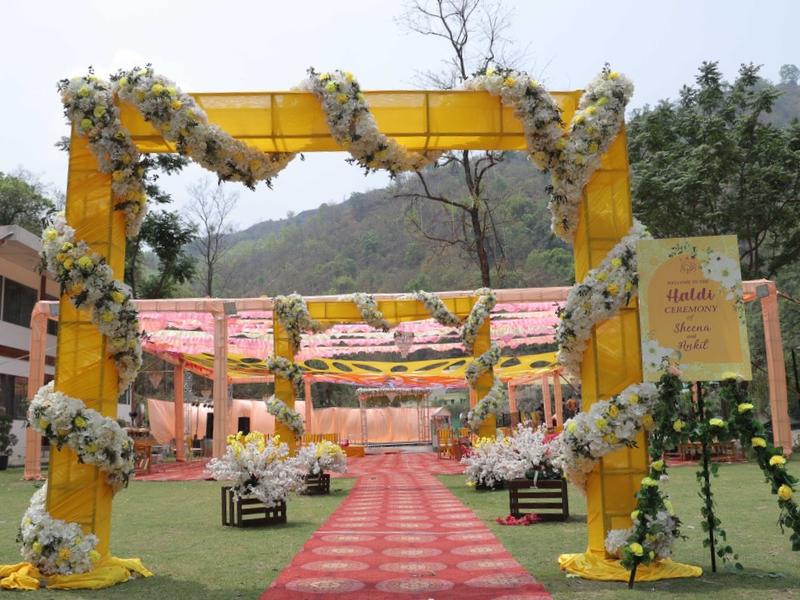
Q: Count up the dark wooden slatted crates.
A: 4